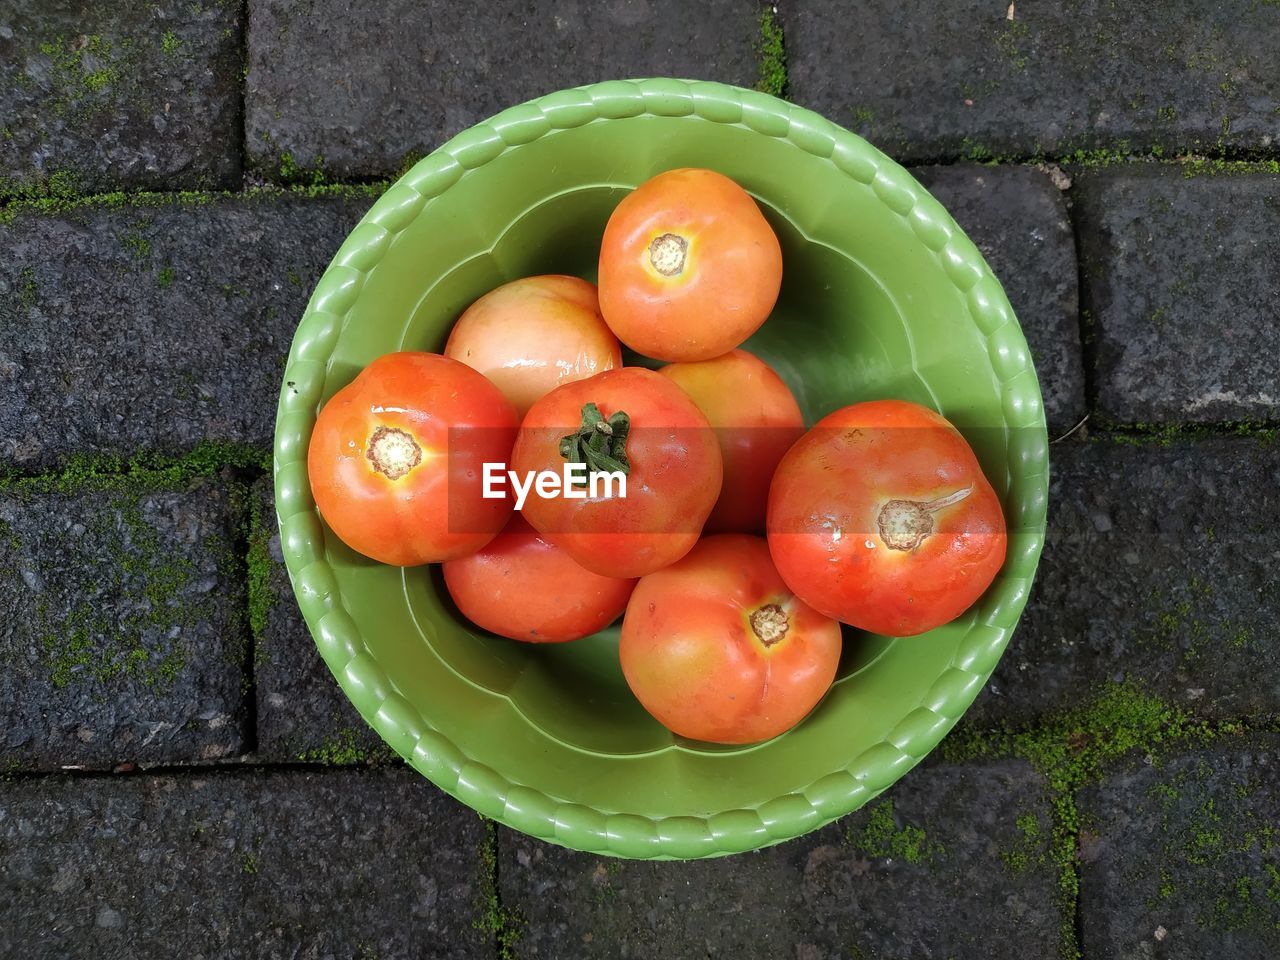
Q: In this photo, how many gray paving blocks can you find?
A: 12